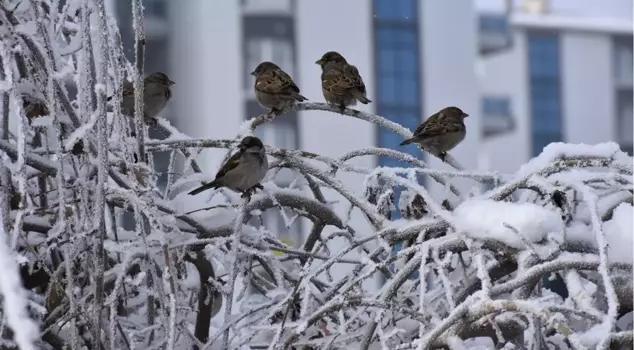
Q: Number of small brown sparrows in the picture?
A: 5